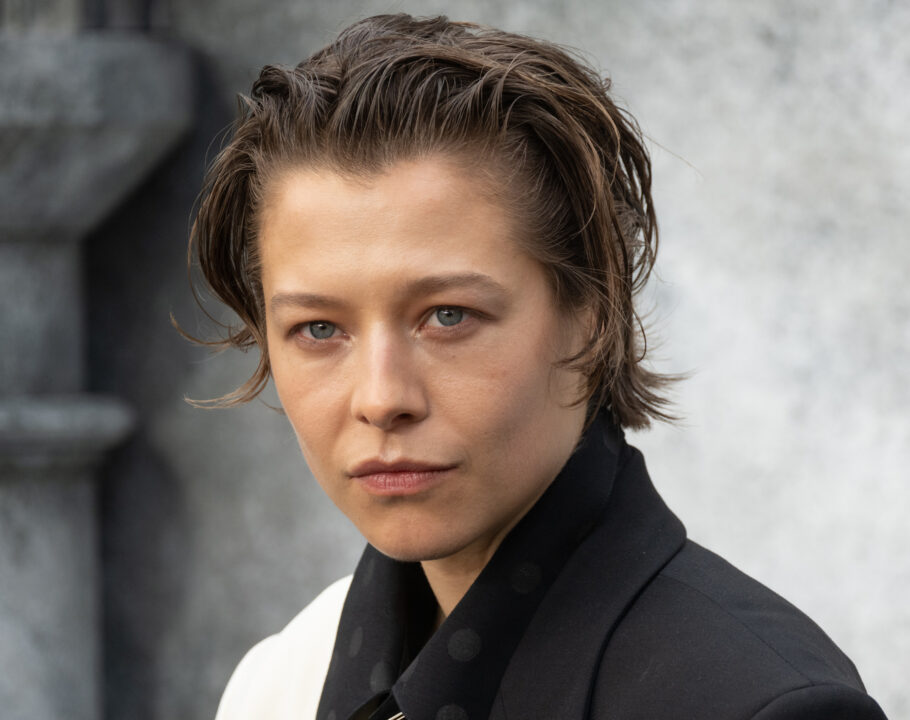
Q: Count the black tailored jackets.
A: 1